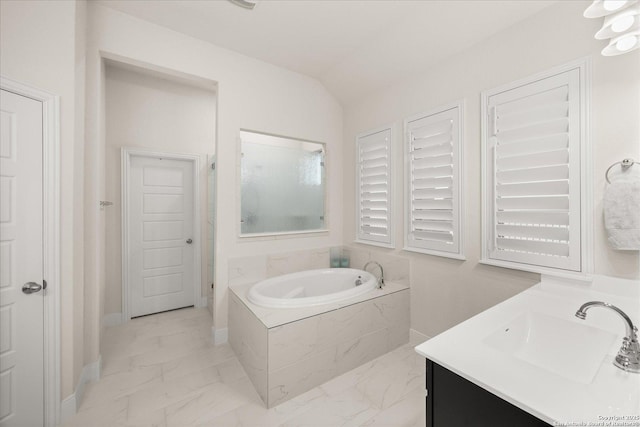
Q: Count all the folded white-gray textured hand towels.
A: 1